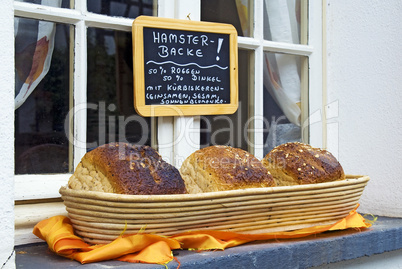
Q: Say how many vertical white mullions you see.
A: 3